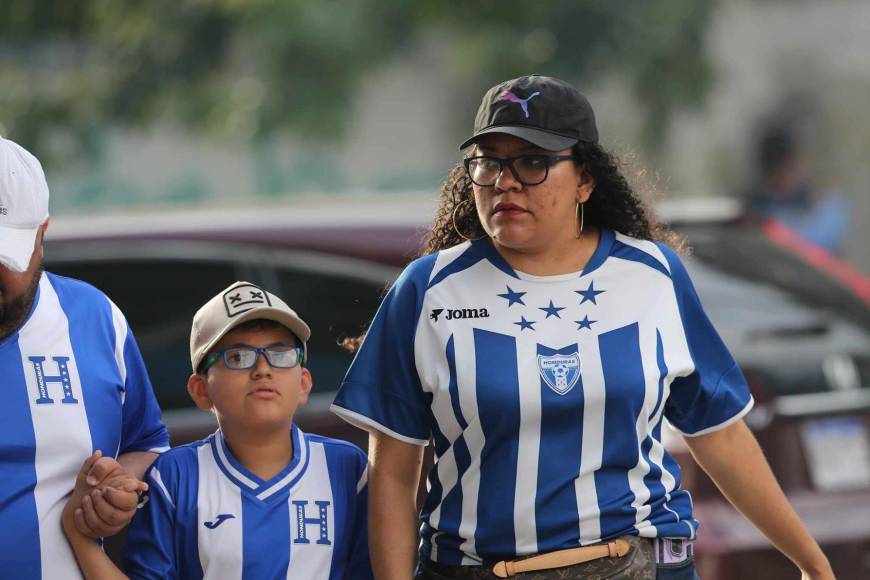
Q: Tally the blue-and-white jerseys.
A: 3